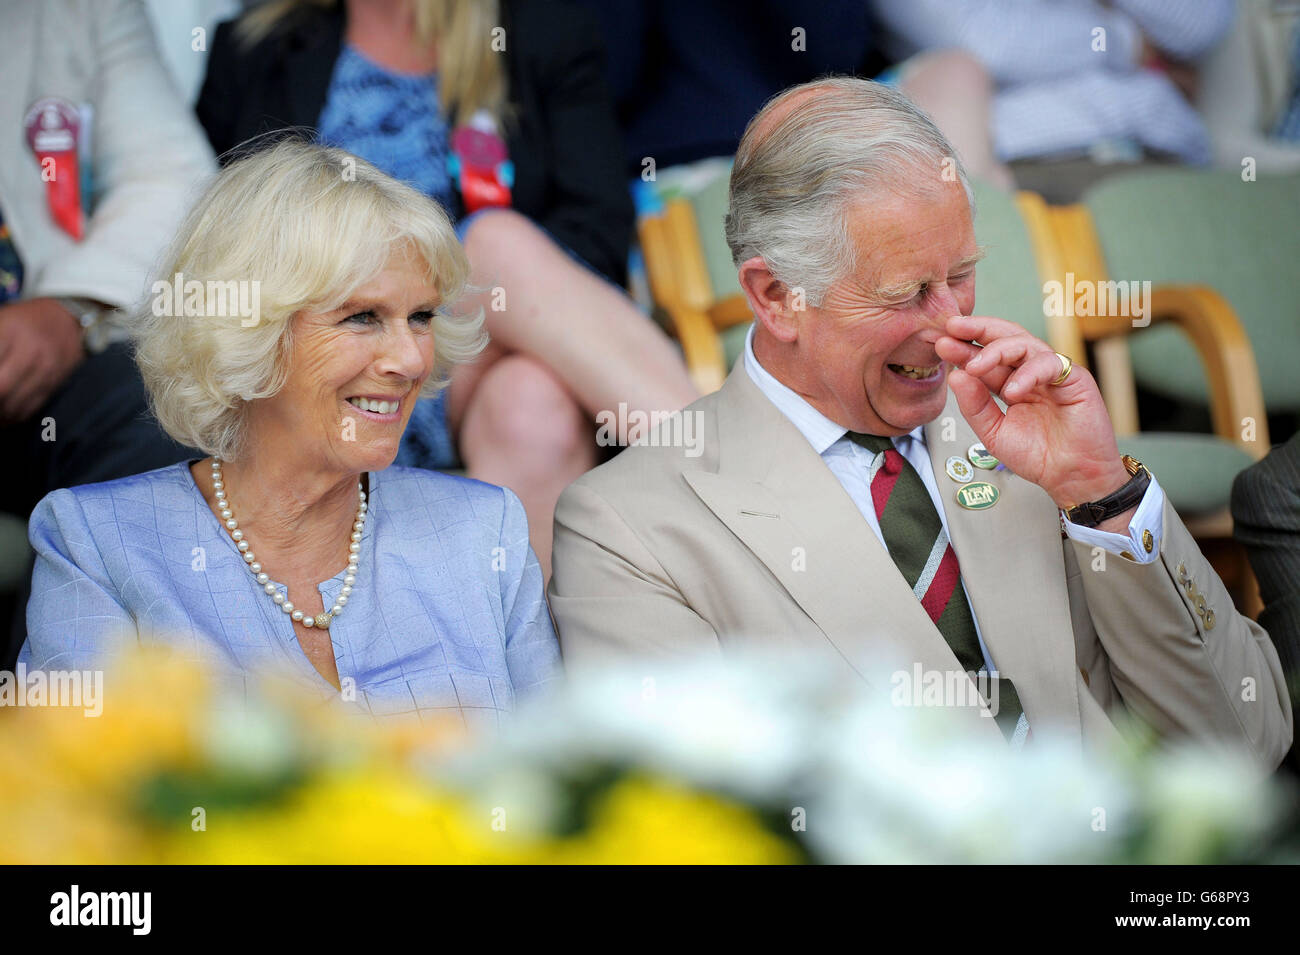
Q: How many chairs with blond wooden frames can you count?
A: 2